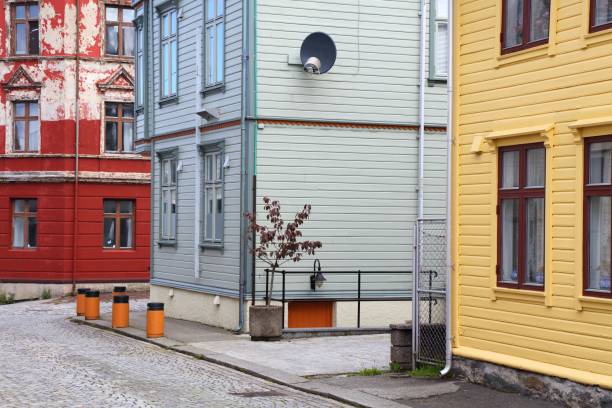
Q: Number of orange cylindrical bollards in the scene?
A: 5